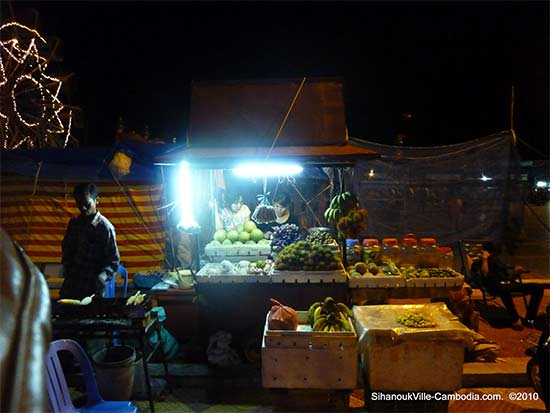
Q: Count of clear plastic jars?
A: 6